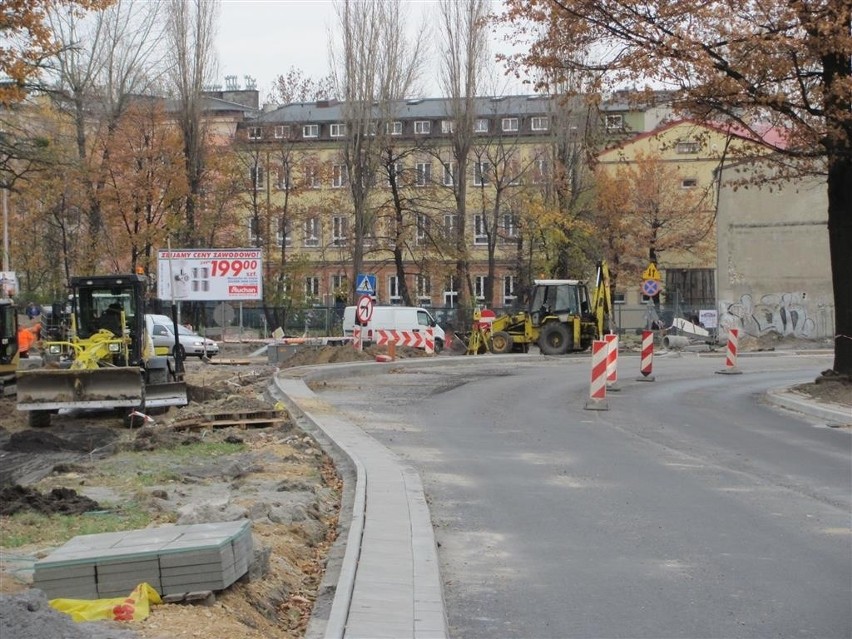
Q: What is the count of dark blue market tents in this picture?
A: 0